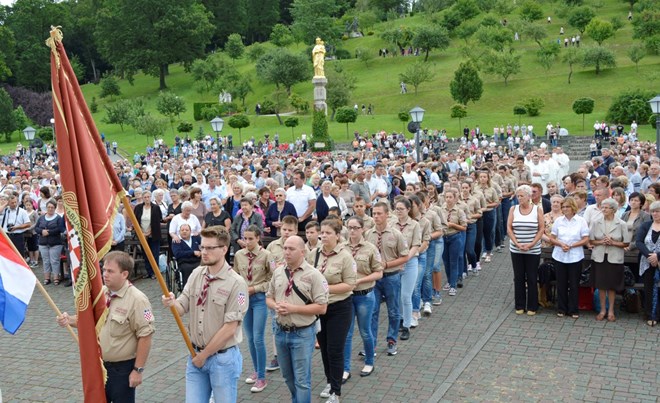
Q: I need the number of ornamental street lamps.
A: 4